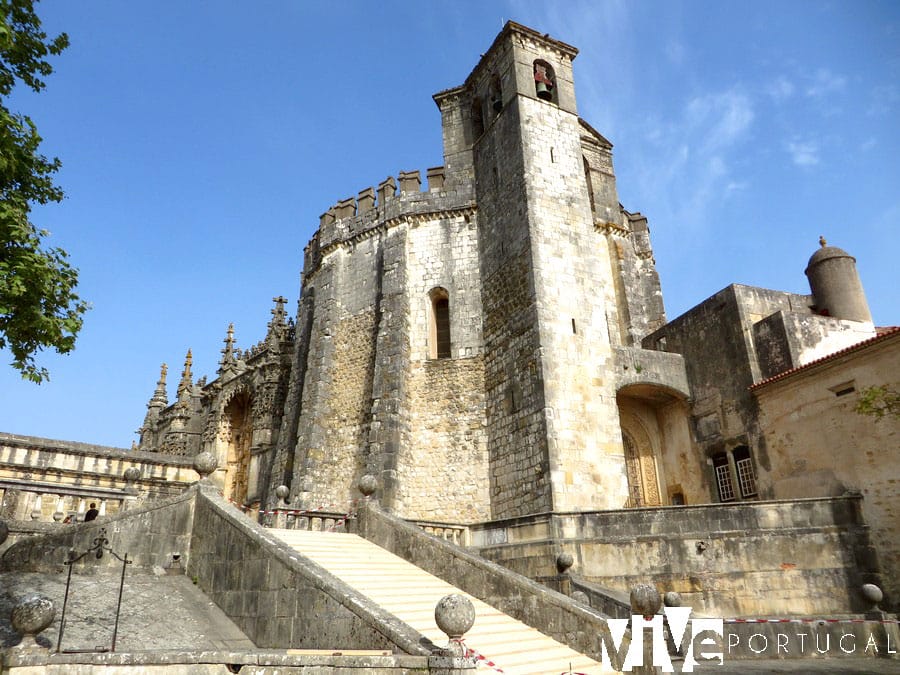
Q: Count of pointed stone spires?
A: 4